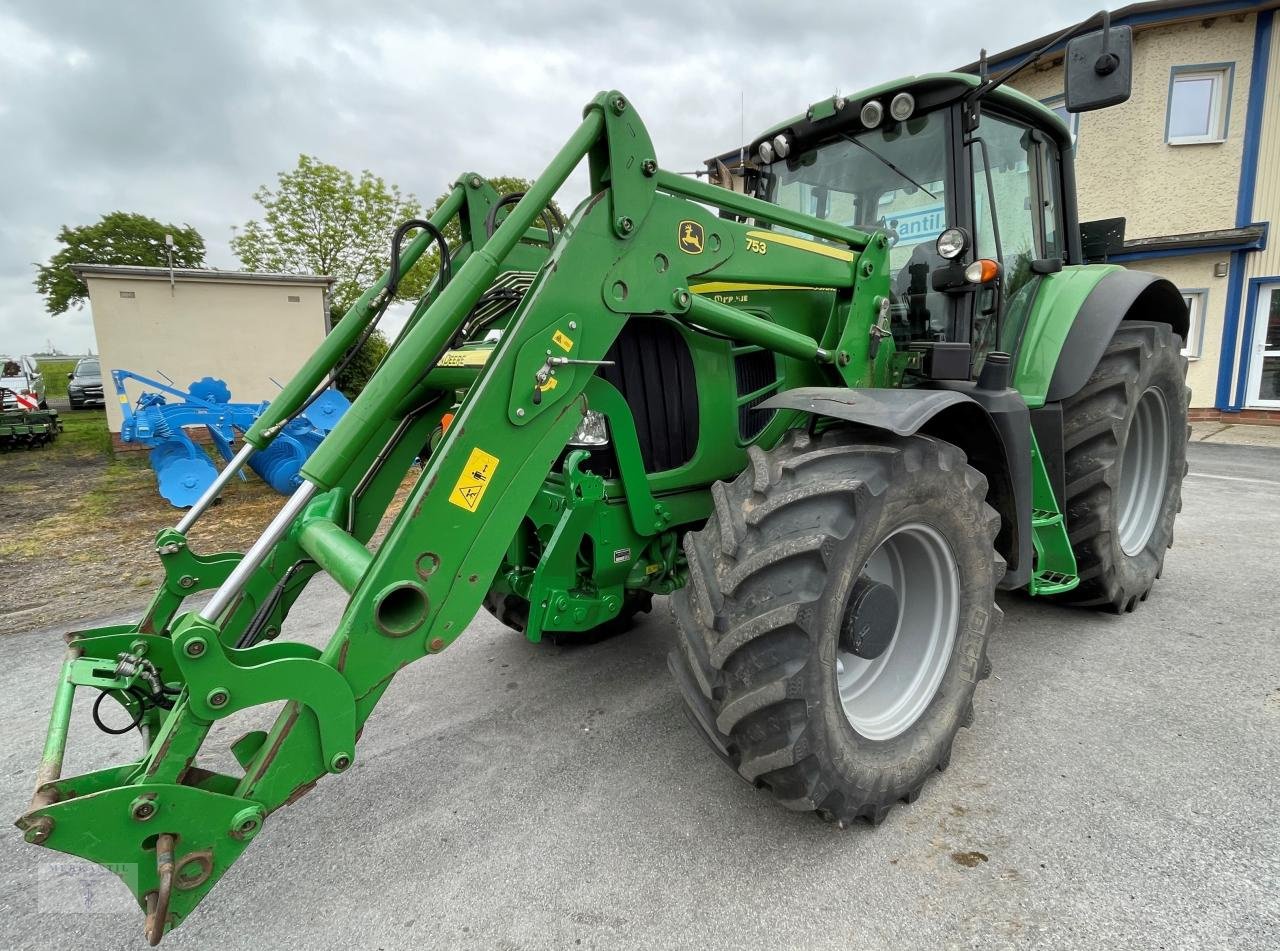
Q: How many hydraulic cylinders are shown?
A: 3